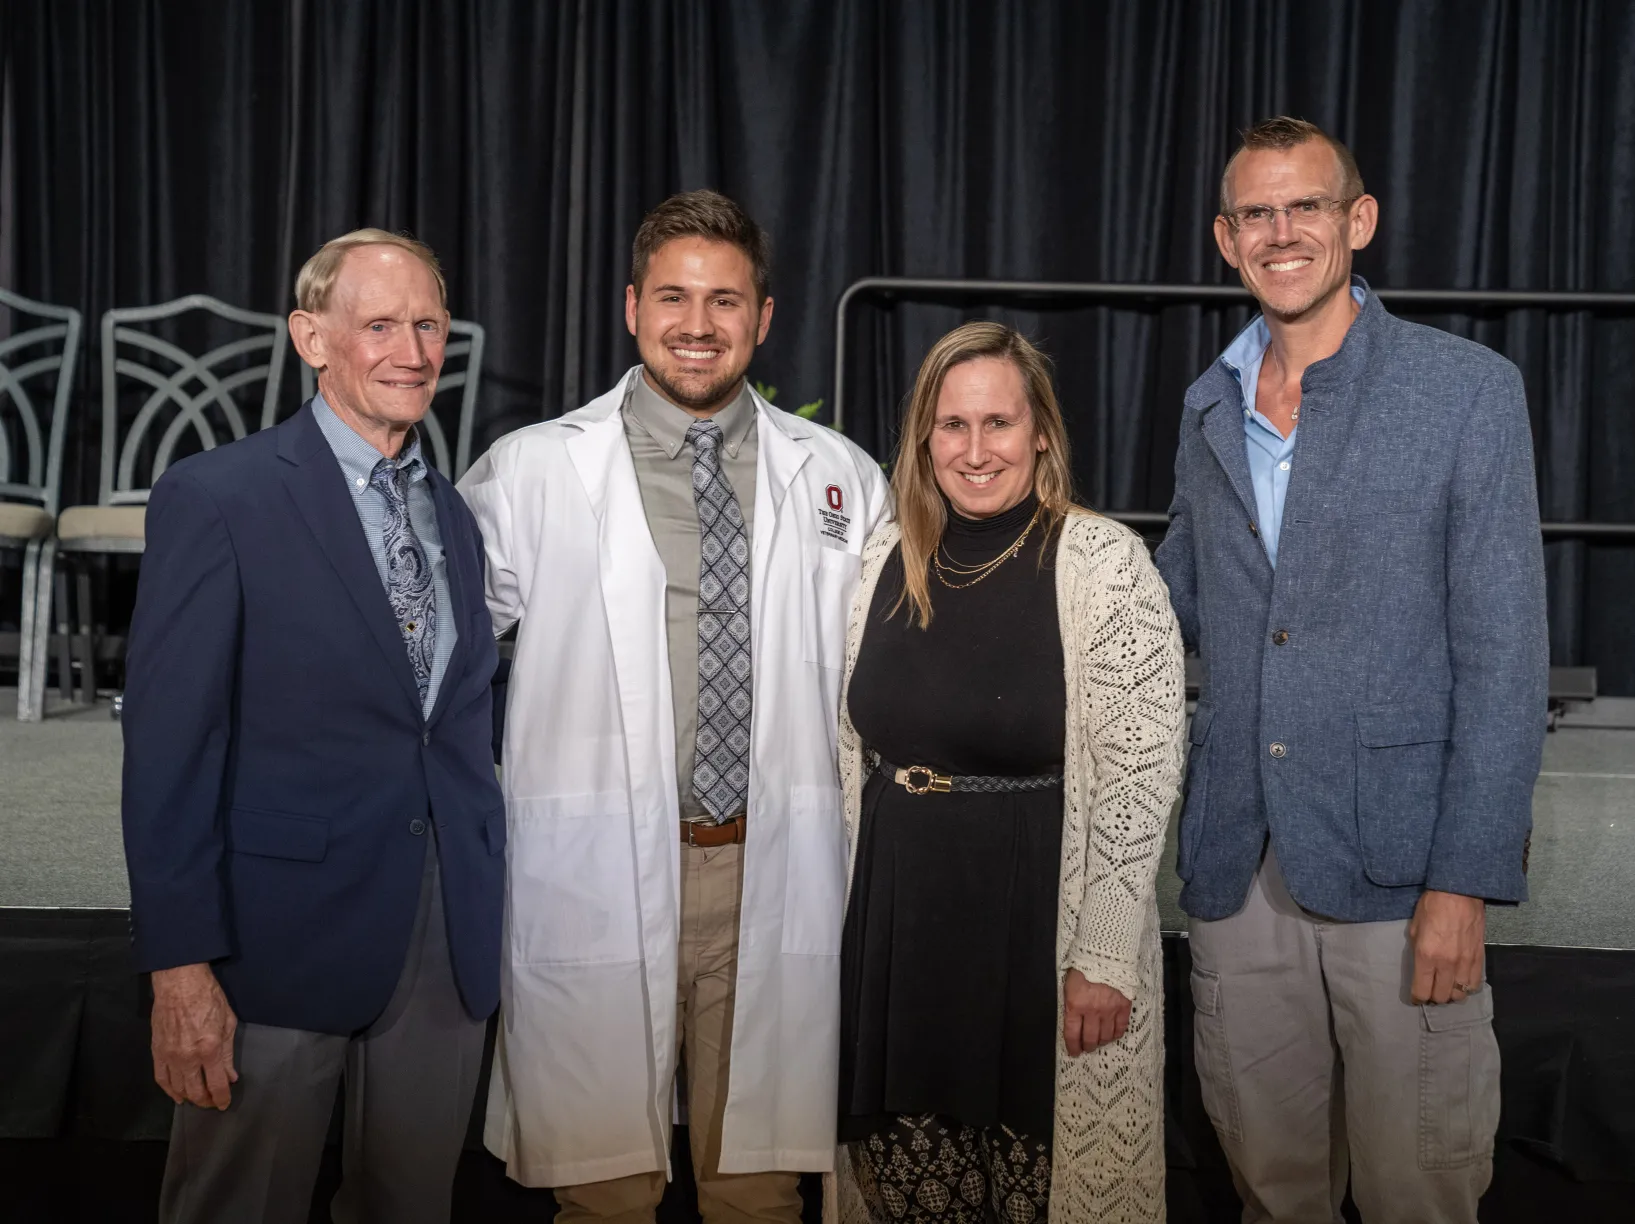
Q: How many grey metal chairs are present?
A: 3